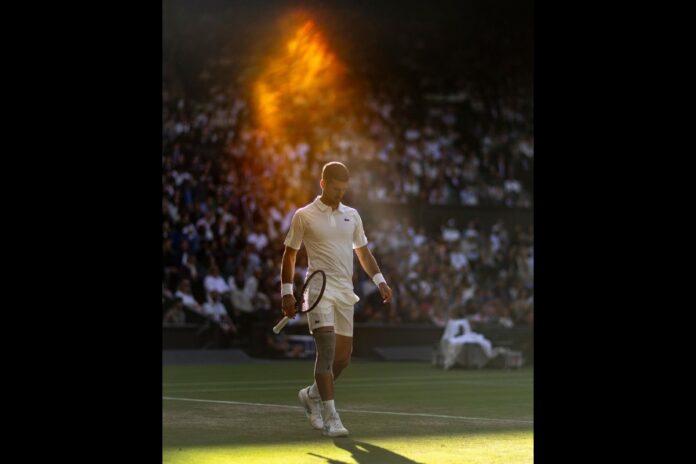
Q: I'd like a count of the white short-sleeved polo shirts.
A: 1